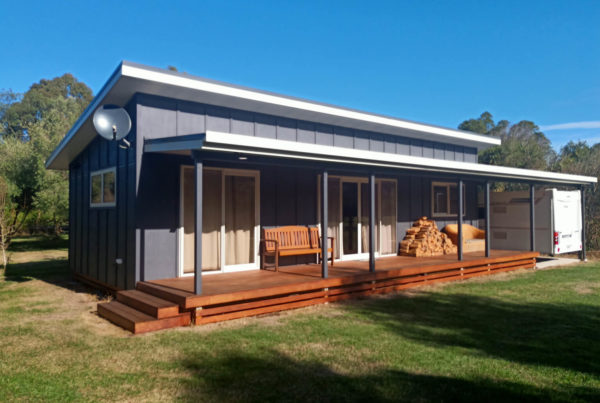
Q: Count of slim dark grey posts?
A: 7